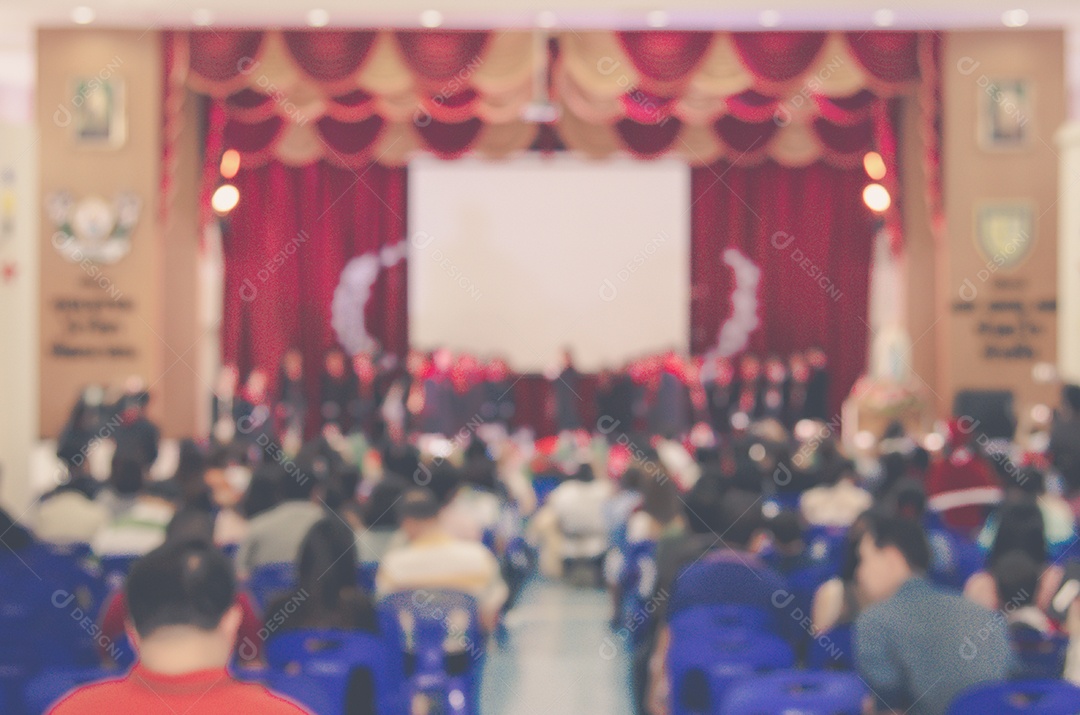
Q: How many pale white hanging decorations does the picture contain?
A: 2